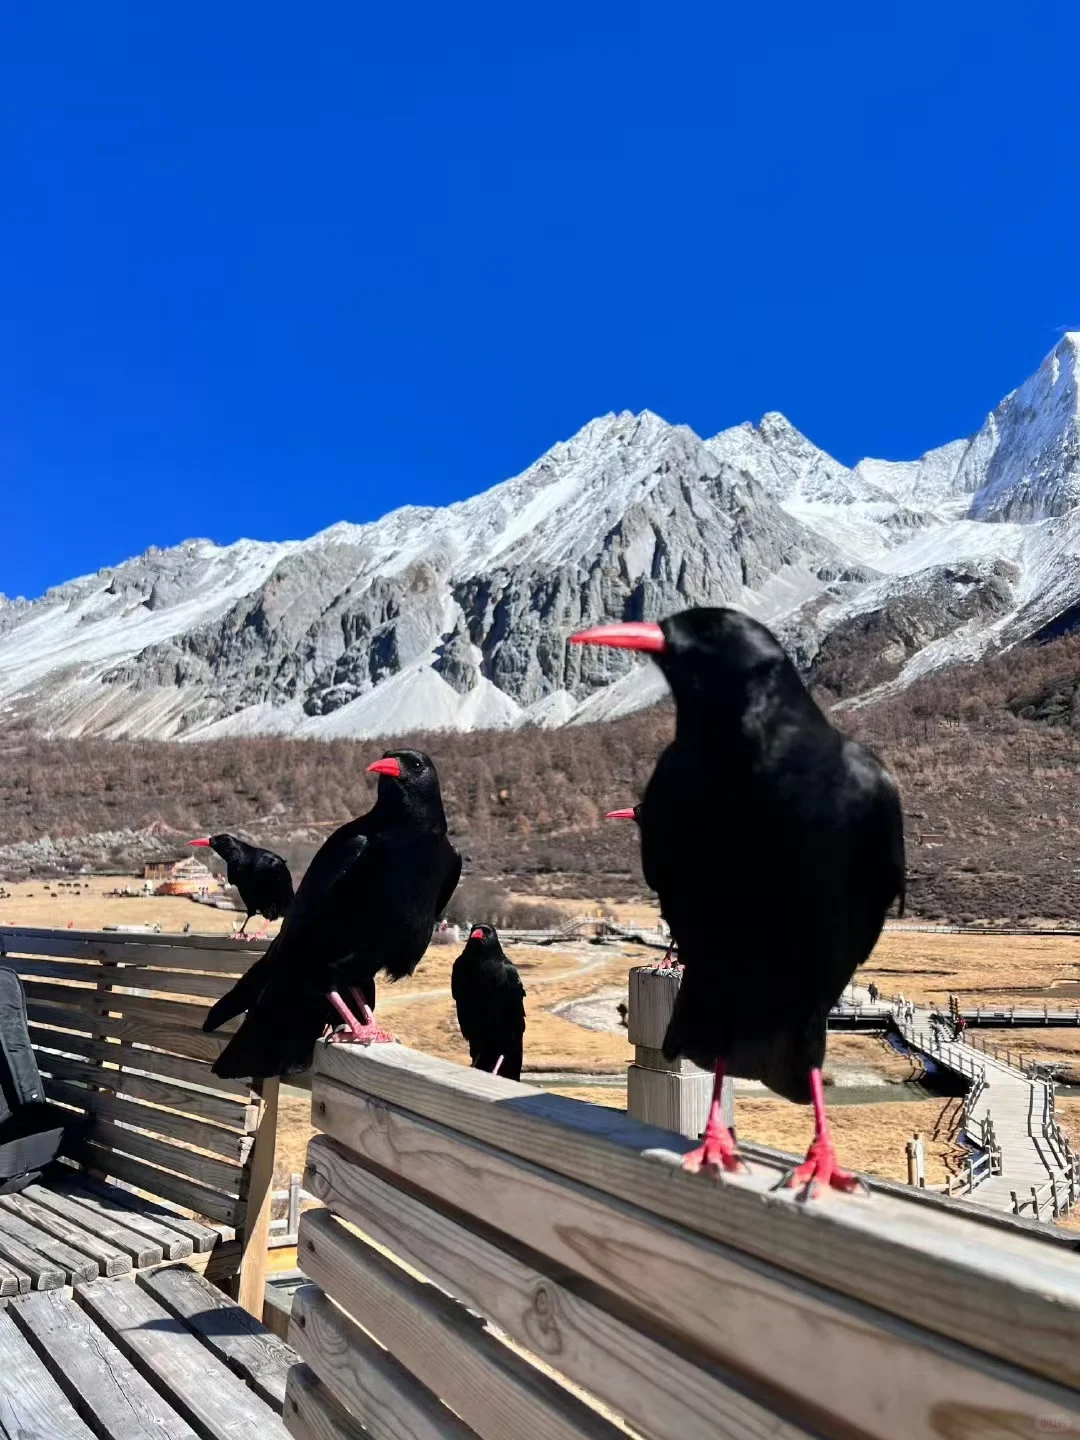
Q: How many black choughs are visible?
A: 5